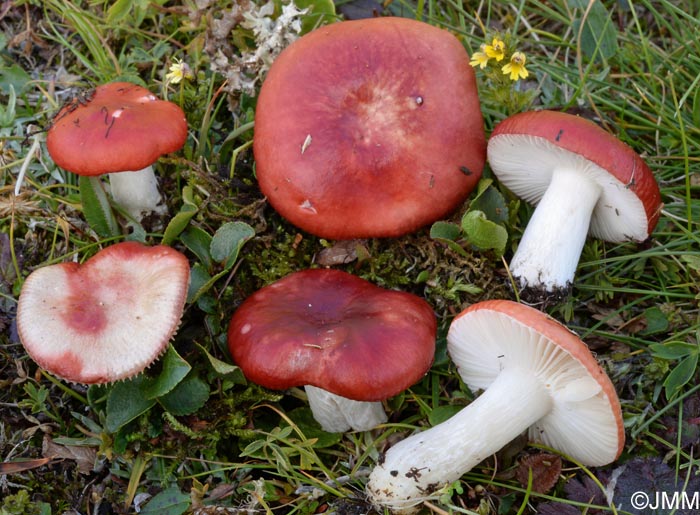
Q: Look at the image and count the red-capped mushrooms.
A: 6